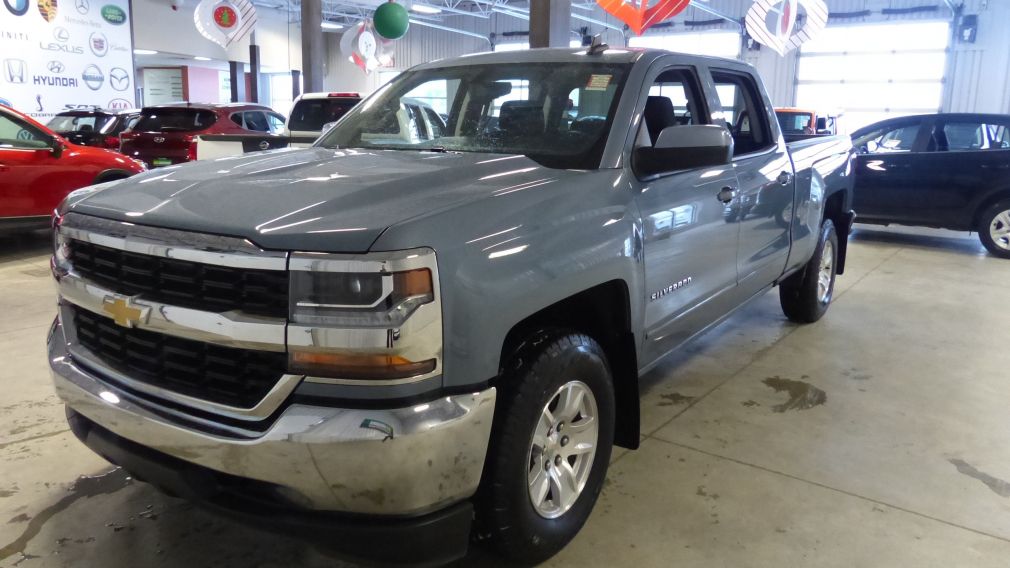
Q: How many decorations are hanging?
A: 5